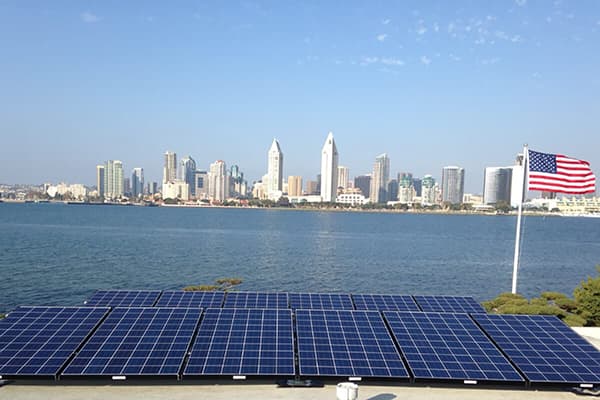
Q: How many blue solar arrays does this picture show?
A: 12